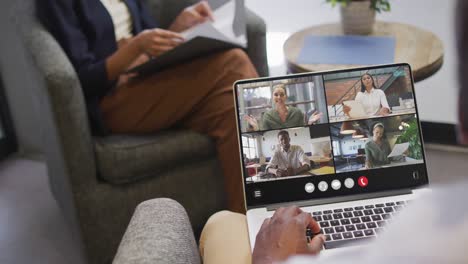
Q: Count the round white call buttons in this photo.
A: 4